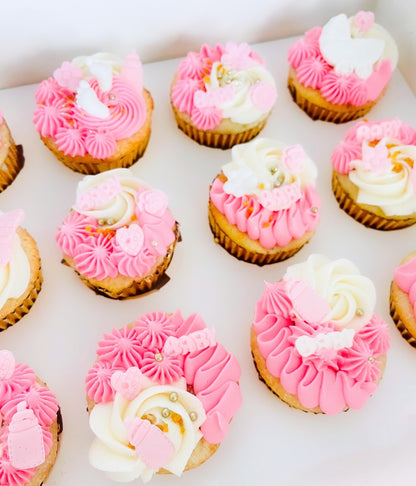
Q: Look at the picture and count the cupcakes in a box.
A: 12